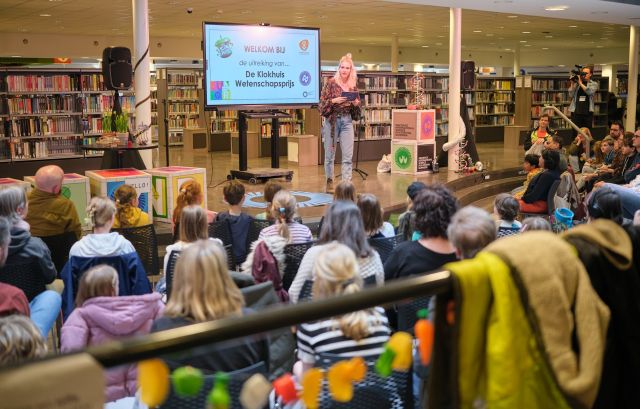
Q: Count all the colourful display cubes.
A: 6